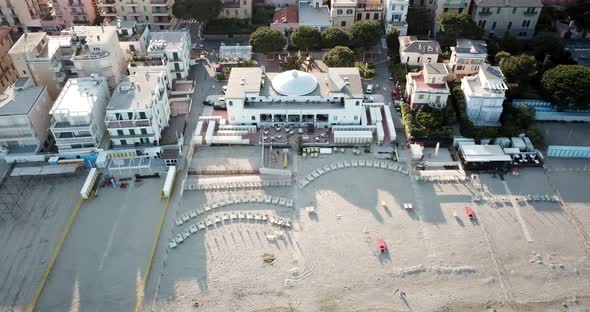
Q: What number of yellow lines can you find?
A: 2